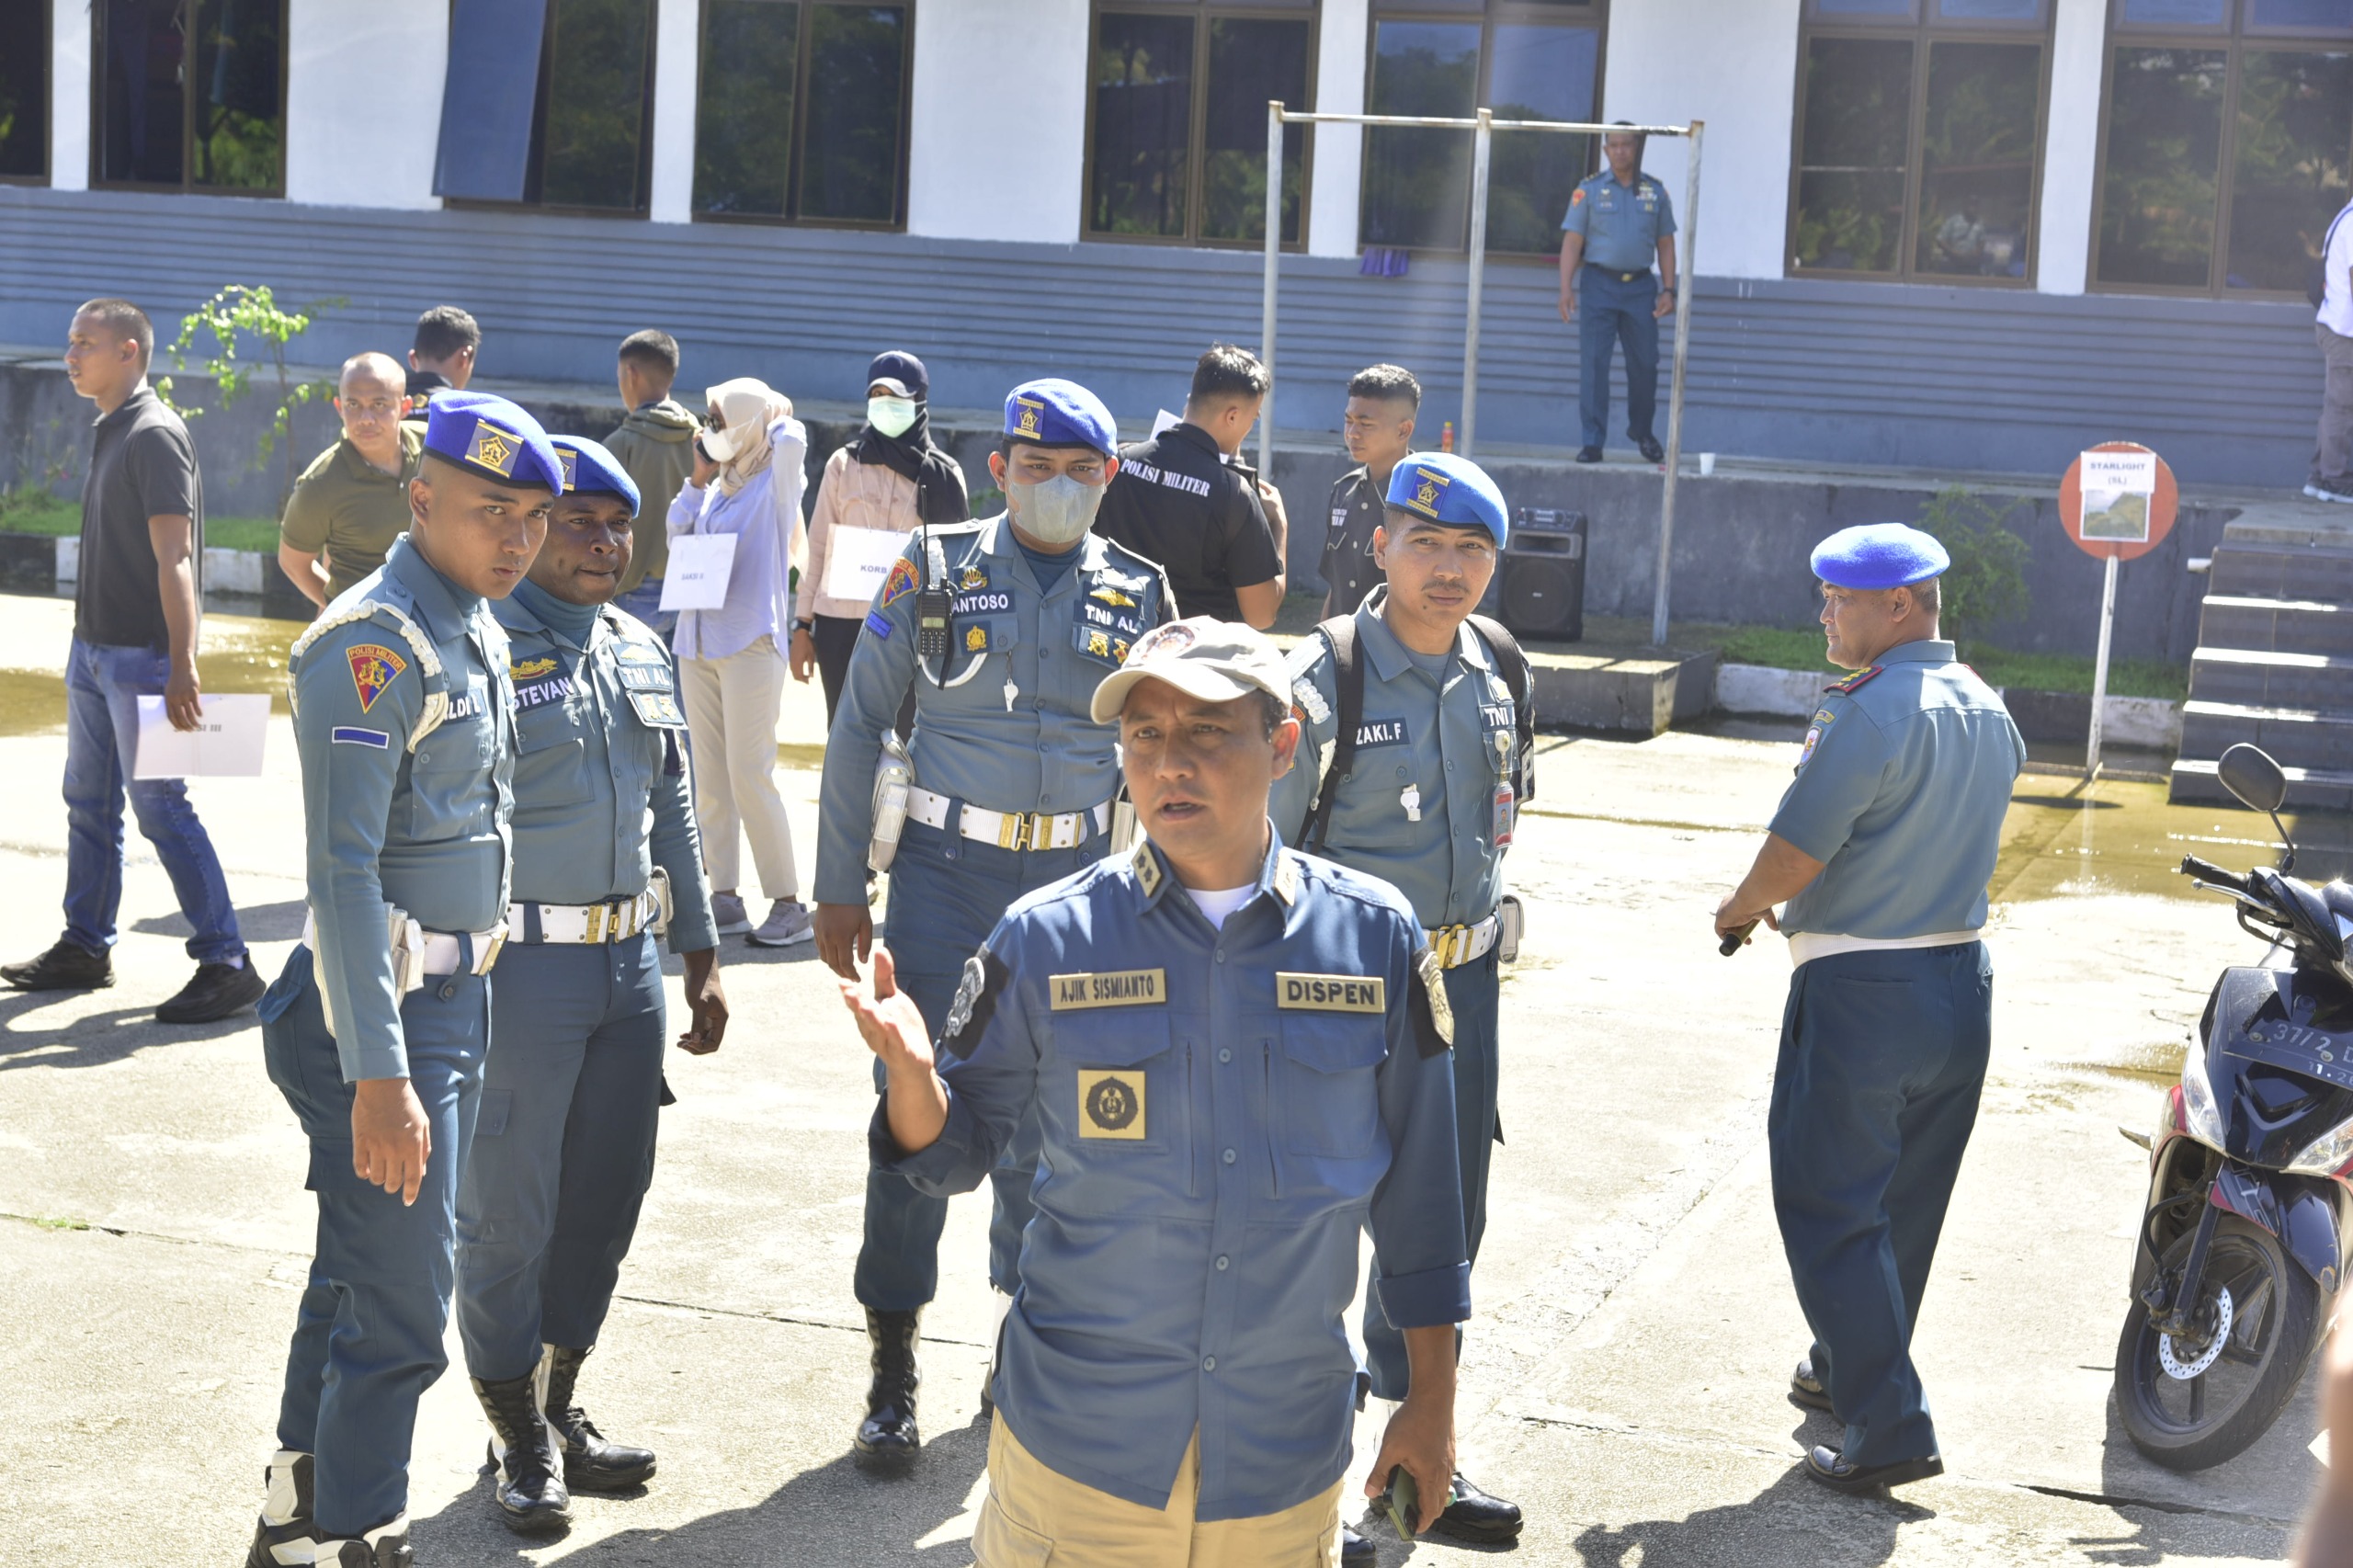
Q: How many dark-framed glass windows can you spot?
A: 8